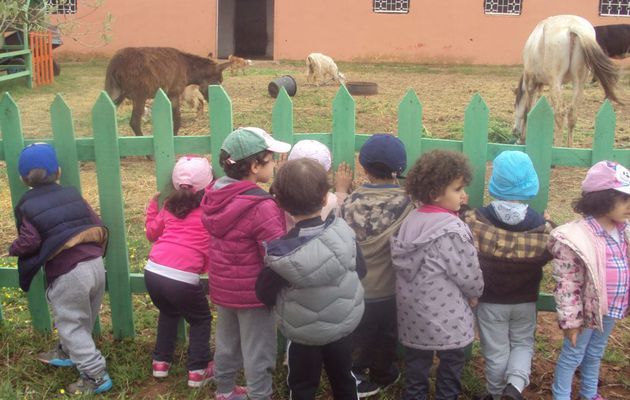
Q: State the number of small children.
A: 9